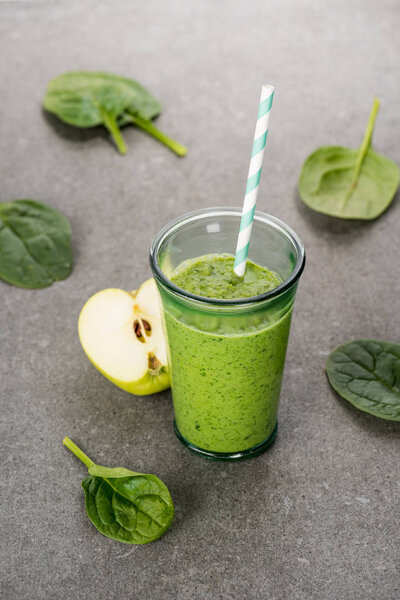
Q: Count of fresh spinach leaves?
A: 6